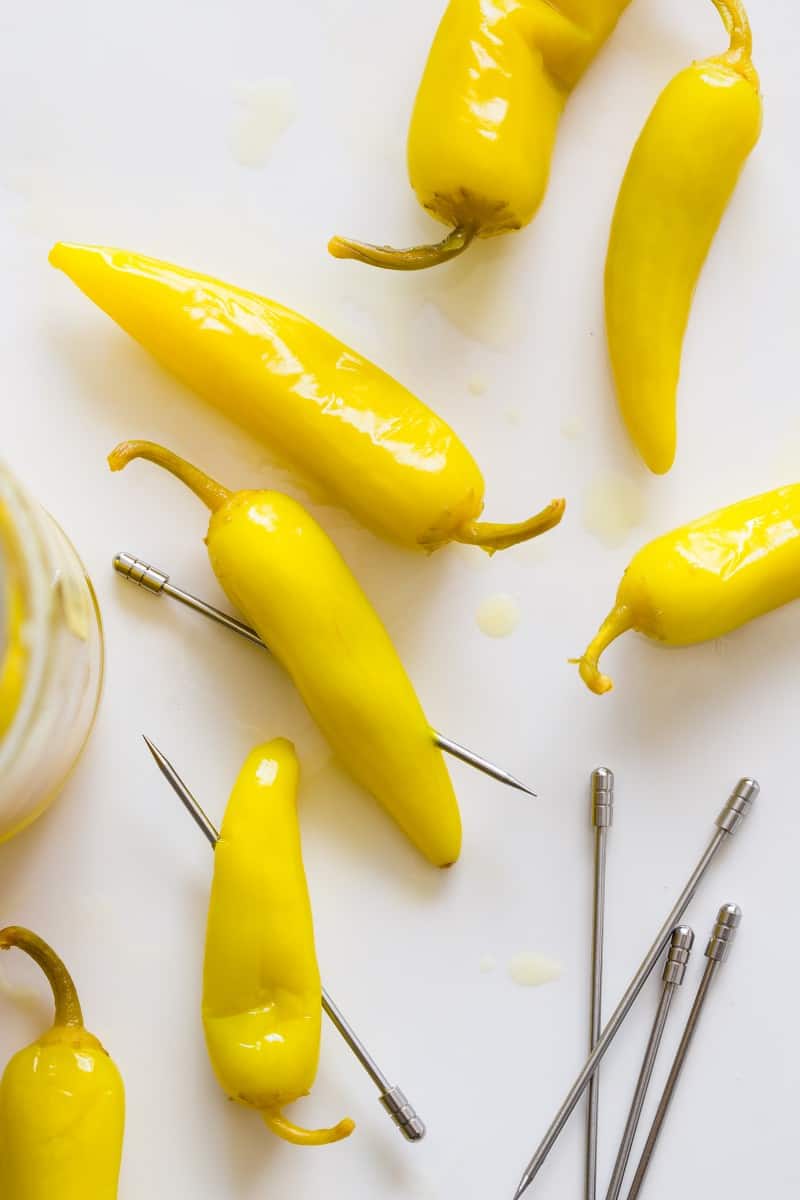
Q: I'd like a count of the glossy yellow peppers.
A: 7